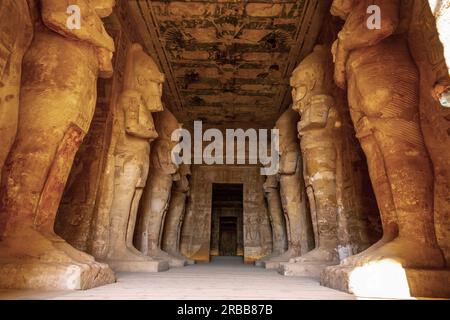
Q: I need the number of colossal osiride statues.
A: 8